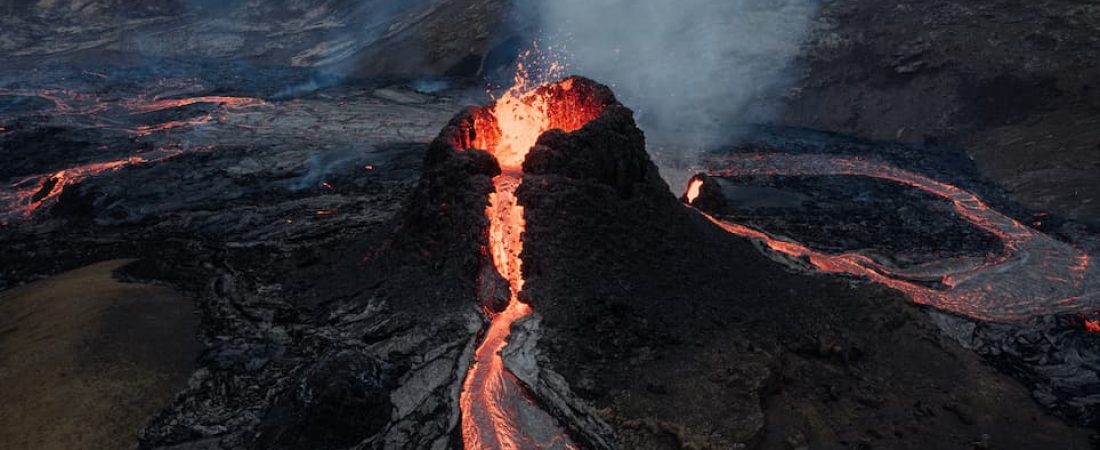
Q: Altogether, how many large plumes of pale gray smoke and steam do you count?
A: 1